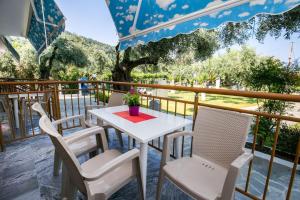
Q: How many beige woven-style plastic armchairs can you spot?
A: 4